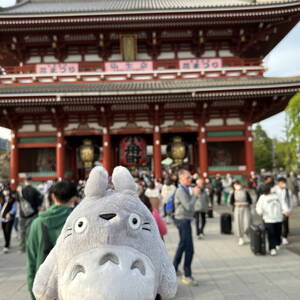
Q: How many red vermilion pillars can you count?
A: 6